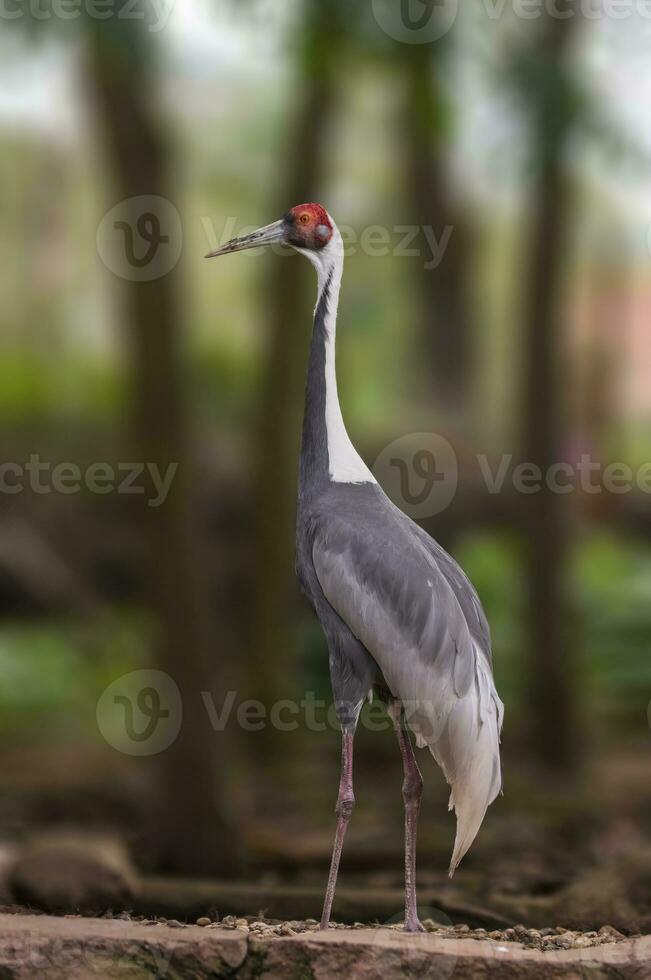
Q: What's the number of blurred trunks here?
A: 4